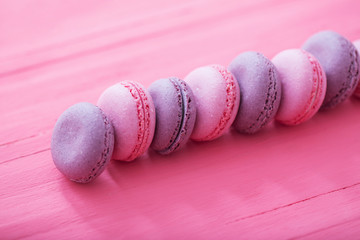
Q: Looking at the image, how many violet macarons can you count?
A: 4